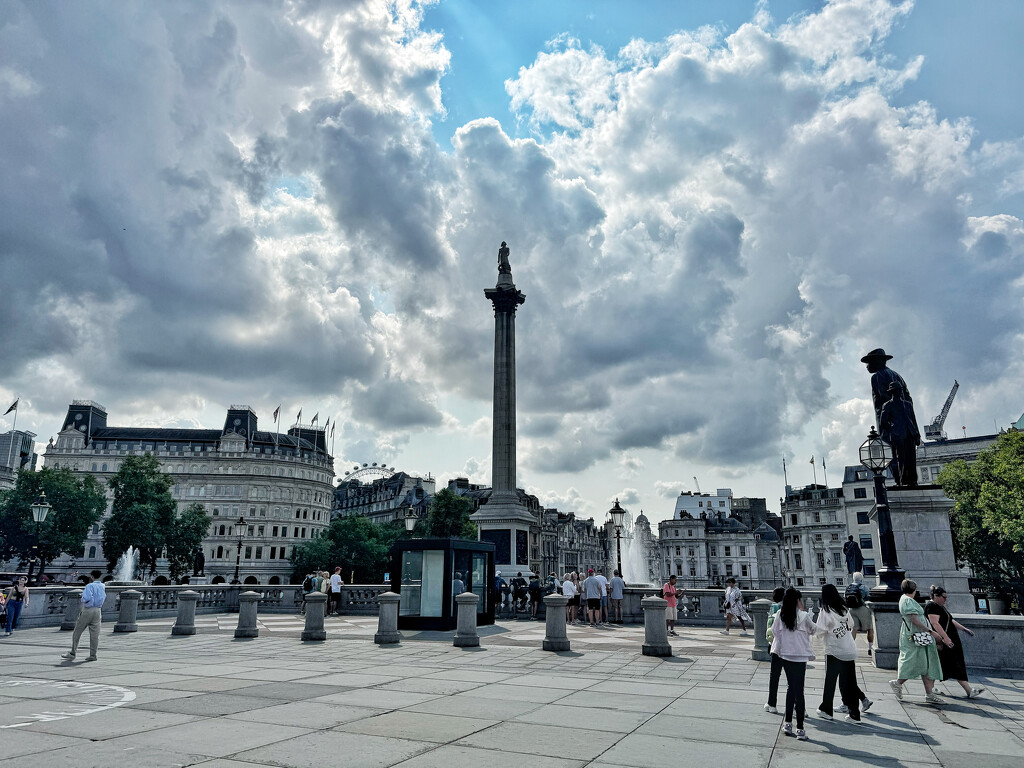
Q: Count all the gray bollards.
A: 10